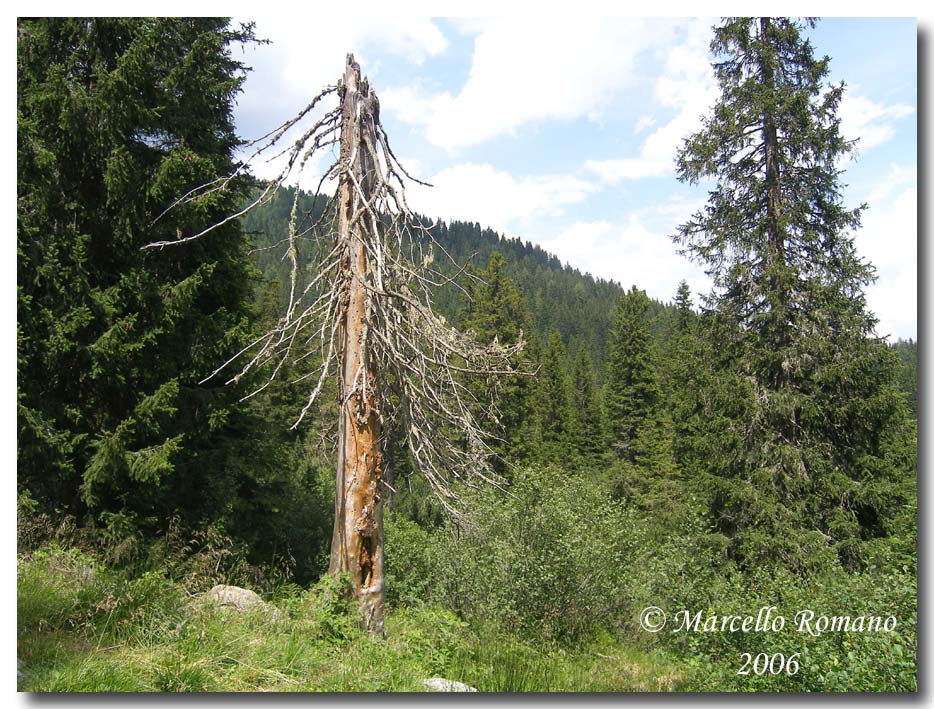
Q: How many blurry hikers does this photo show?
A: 0